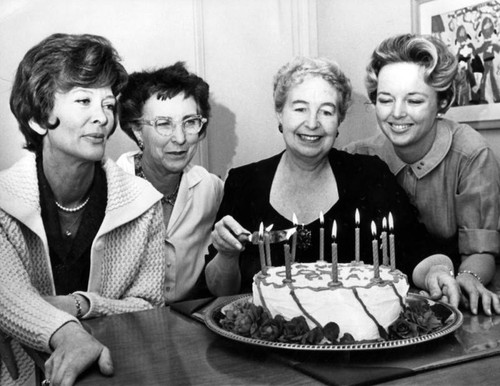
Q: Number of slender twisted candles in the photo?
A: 10